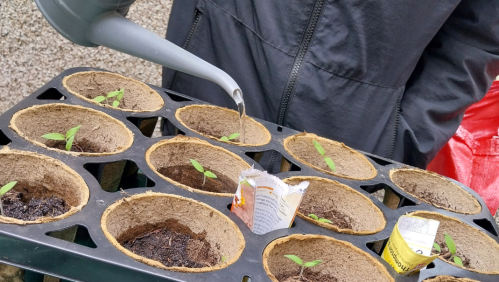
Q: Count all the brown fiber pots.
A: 12